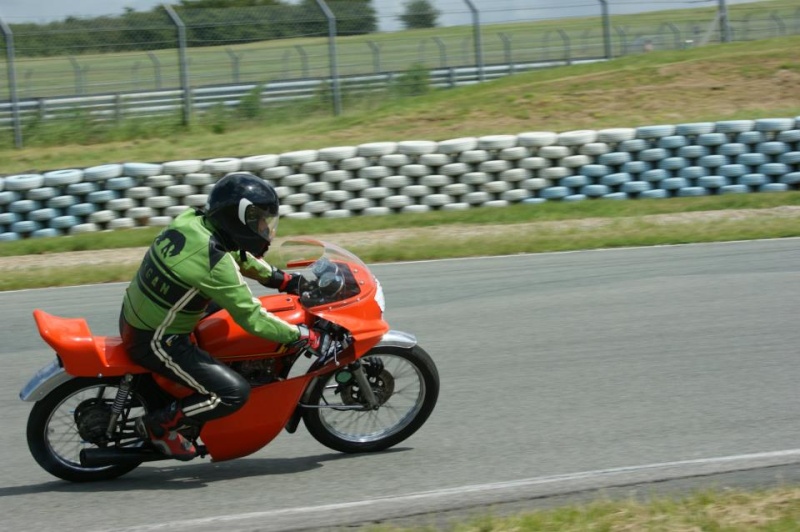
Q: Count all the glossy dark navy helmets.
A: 1